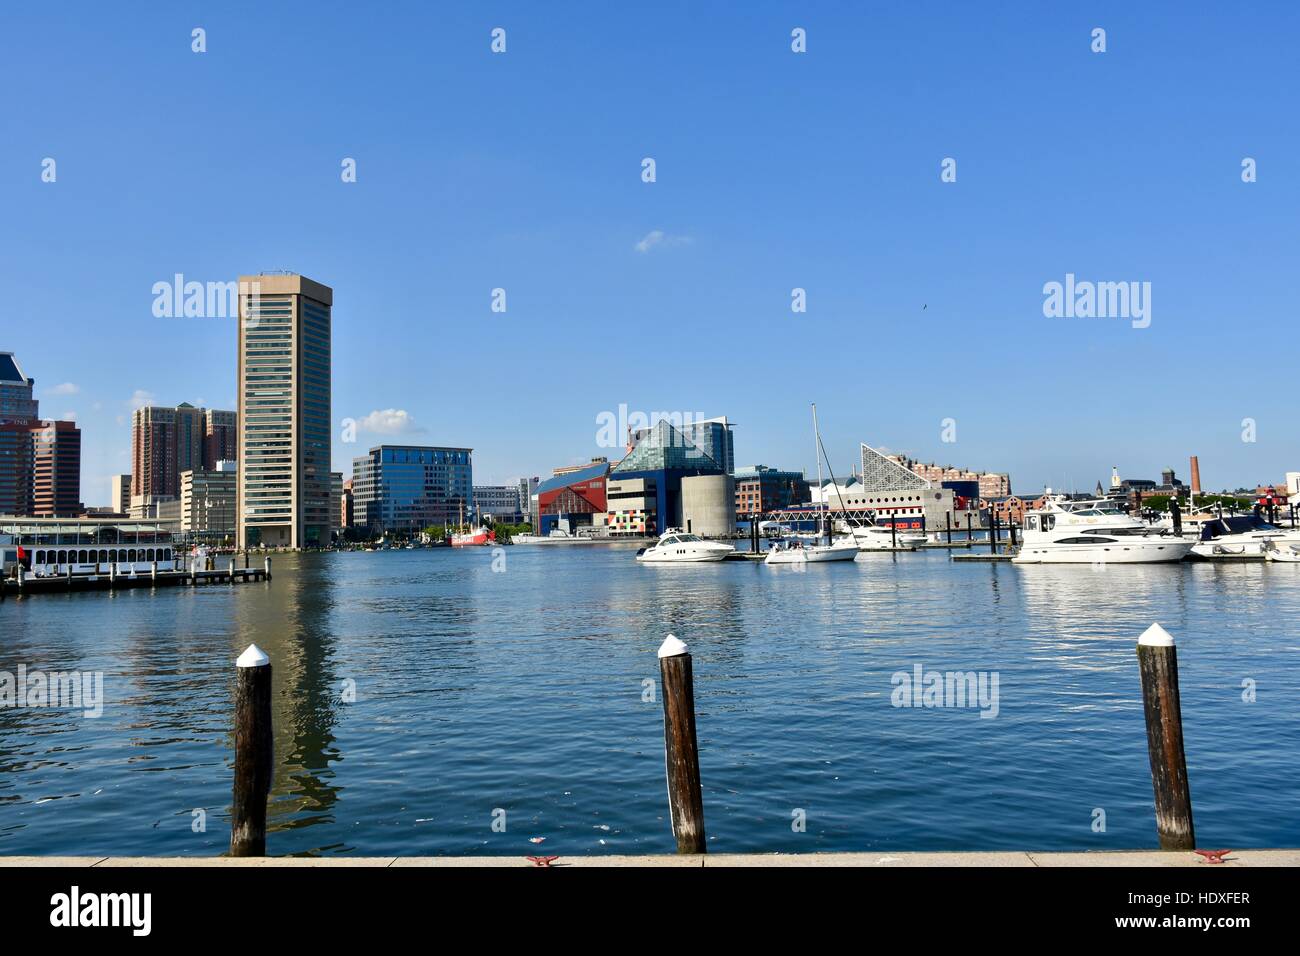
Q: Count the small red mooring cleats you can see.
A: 2